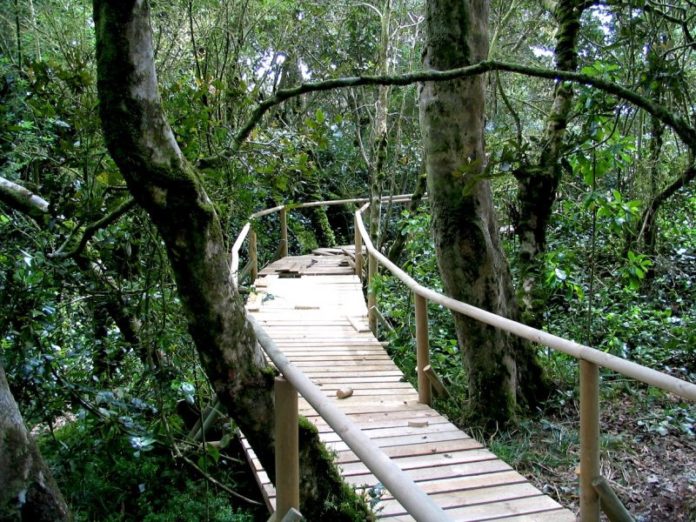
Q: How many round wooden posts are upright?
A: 7